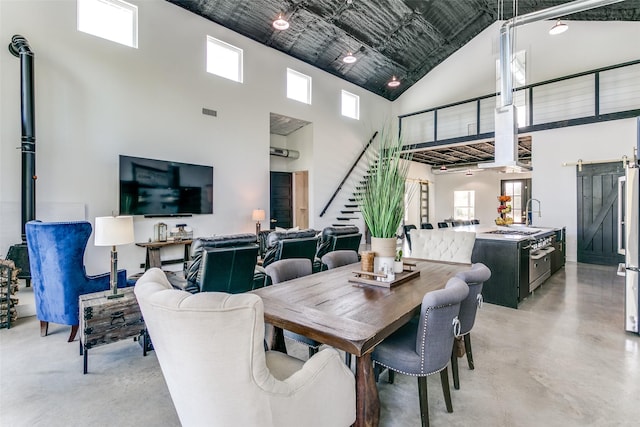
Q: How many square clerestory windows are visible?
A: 4